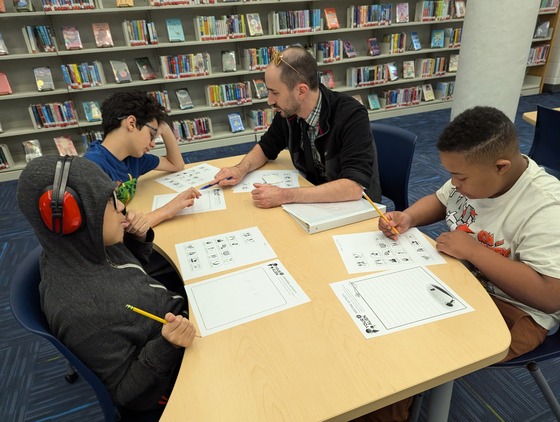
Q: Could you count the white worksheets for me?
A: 7